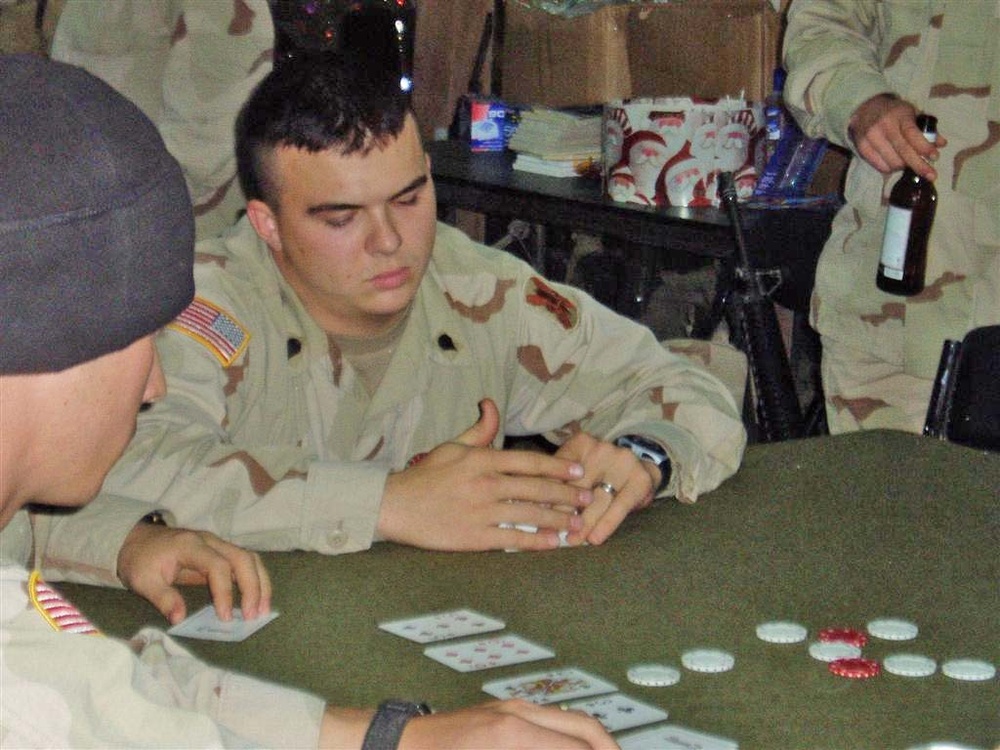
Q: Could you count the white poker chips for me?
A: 7